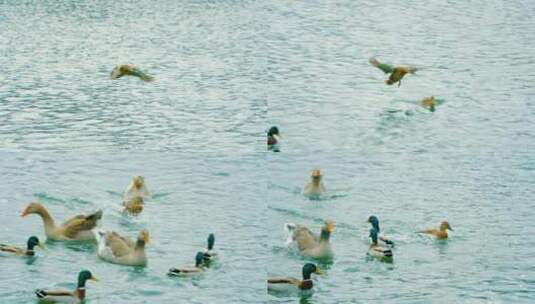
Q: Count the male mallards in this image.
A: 8